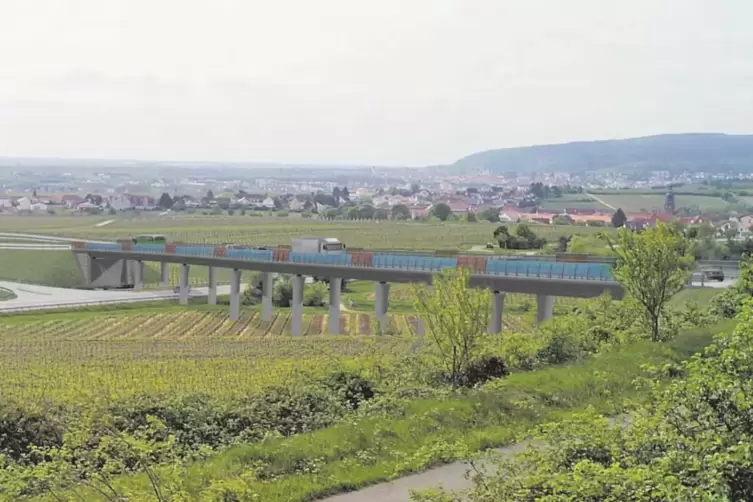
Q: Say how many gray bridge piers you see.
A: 11